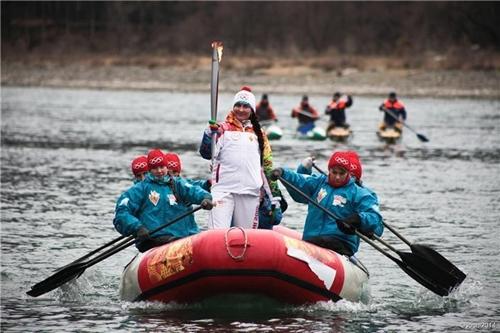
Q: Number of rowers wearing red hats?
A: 5